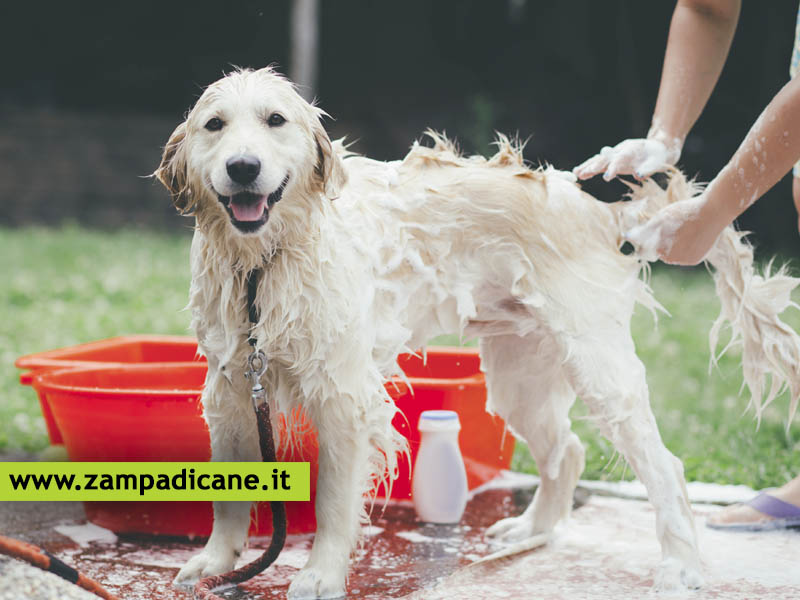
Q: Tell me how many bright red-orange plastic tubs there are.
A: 2